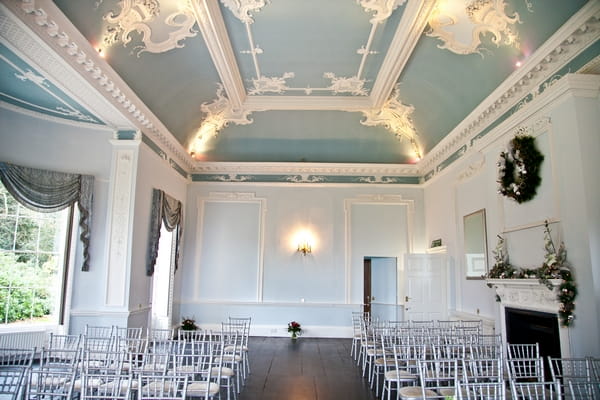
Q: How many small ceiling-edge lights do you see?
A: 4